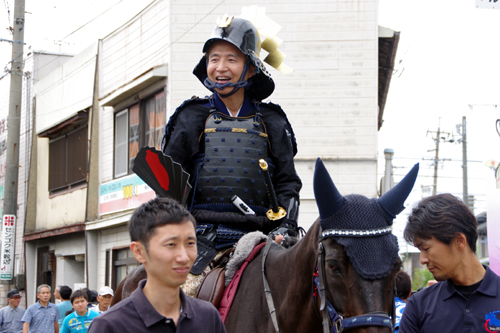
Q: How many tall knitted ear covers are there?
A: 2